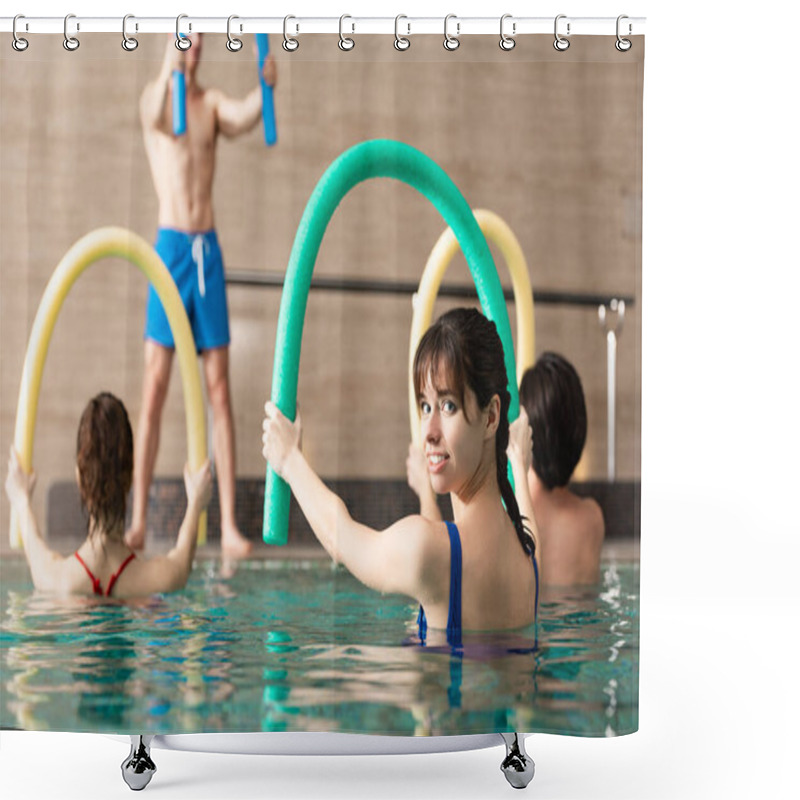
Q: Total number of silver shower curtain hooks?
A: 12